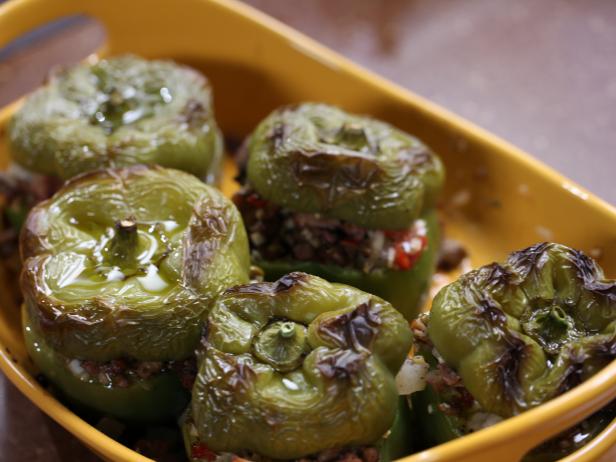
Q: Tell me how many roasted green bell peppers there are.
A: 5